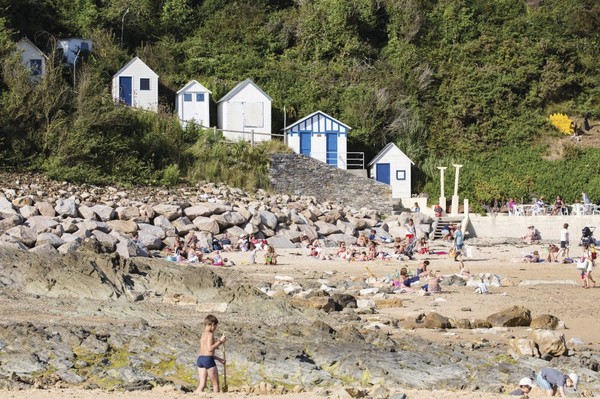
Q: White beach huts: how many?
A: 7